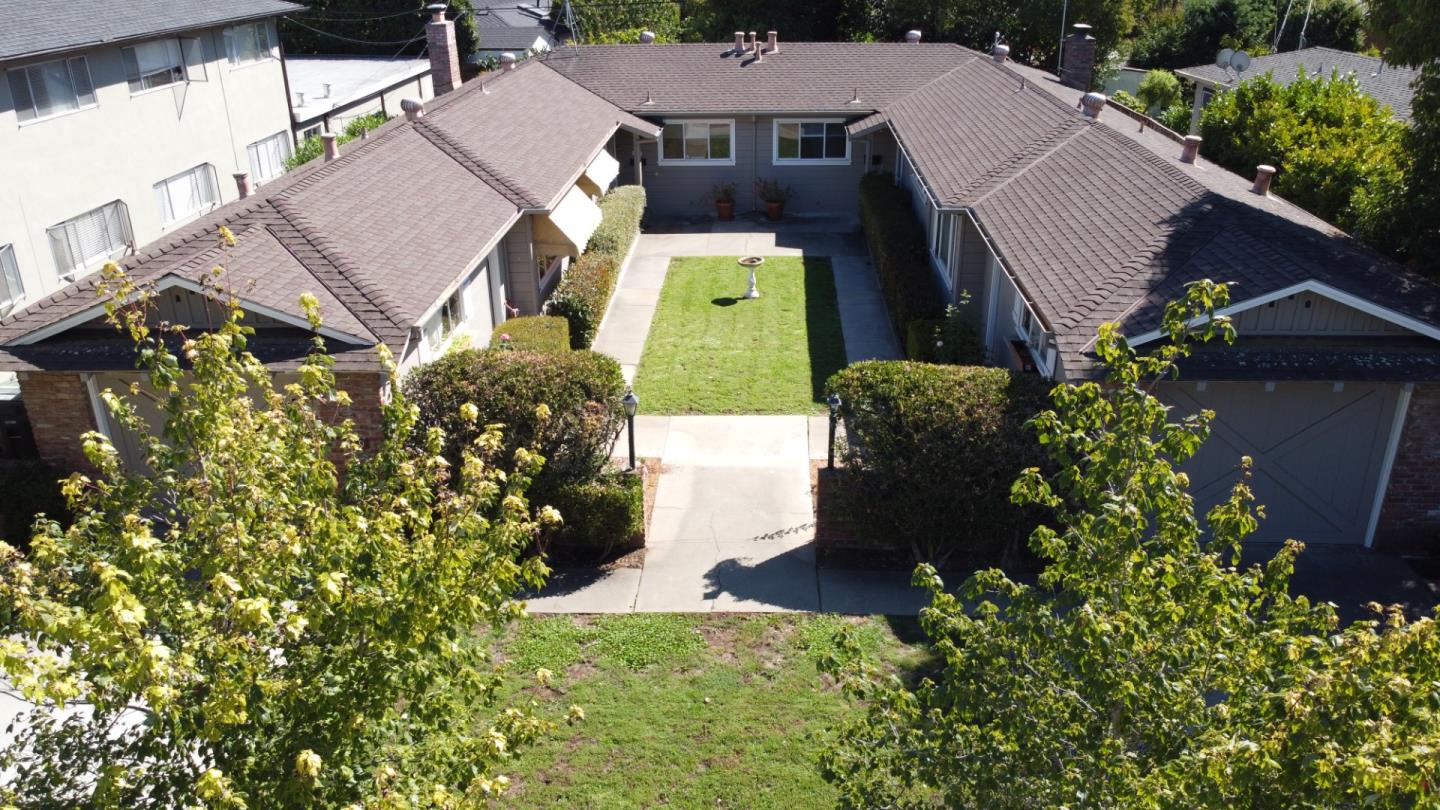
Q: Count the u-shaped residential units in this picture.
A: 1